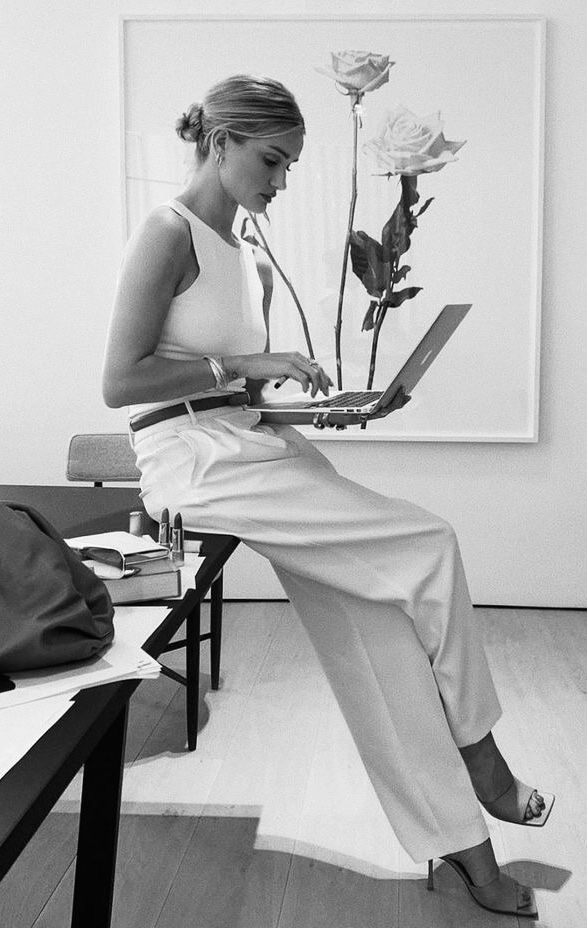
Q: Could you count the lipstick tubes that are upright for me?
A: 2